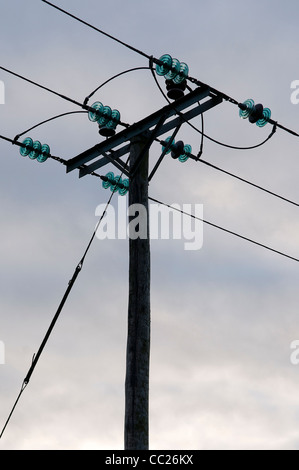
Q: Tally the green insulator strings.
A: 6